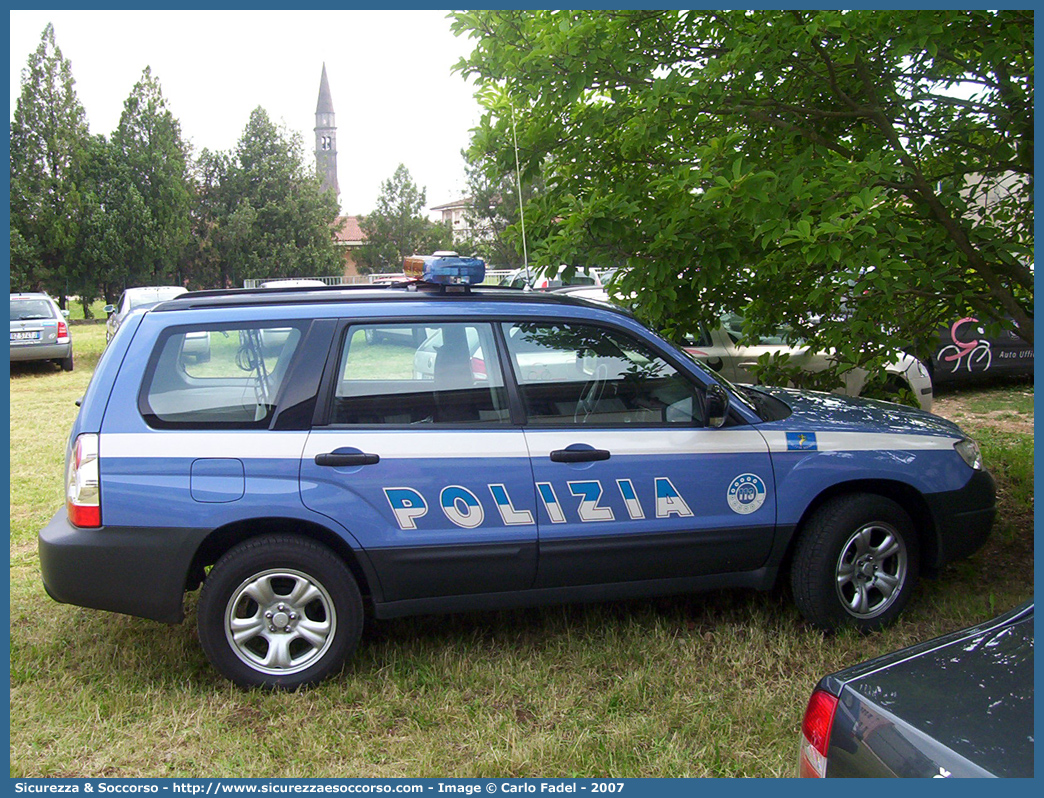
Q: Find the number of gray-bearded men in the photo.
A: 0